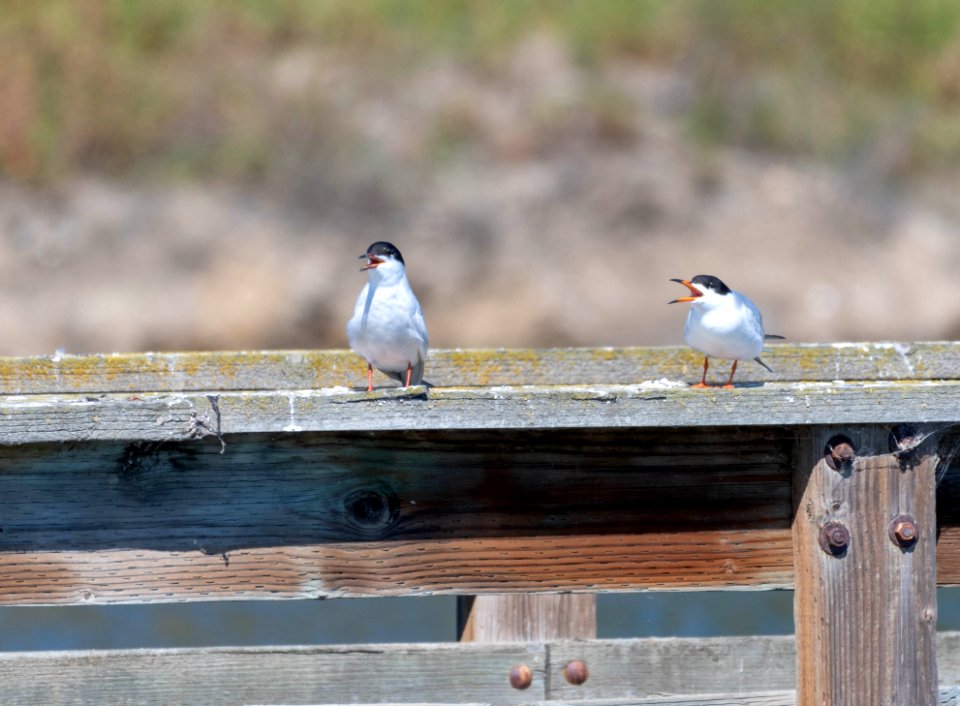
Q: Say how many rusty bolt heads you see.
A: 6